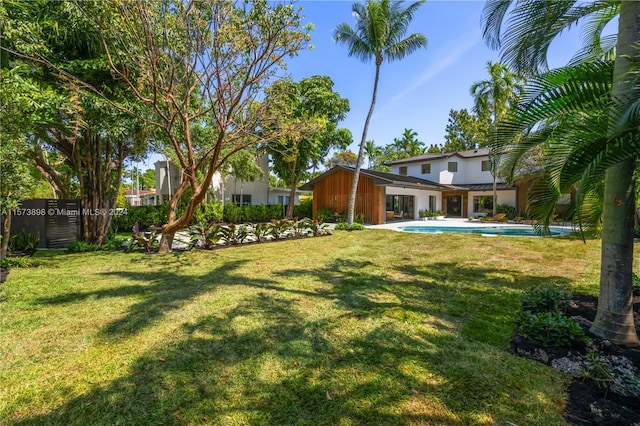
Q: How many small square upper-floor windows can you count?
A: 4